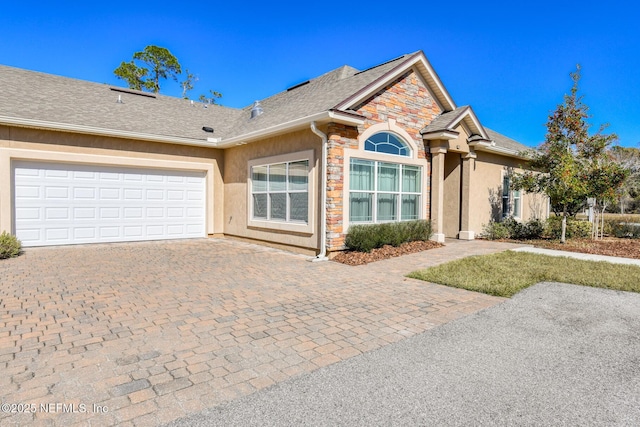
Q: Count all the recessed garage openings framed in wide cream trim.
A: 1